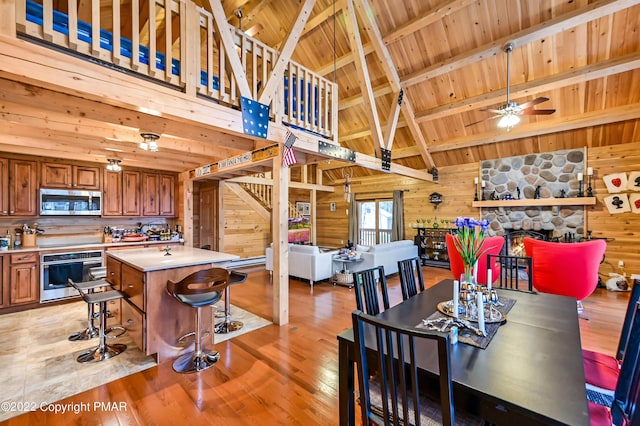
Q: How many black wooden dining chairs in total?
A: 6